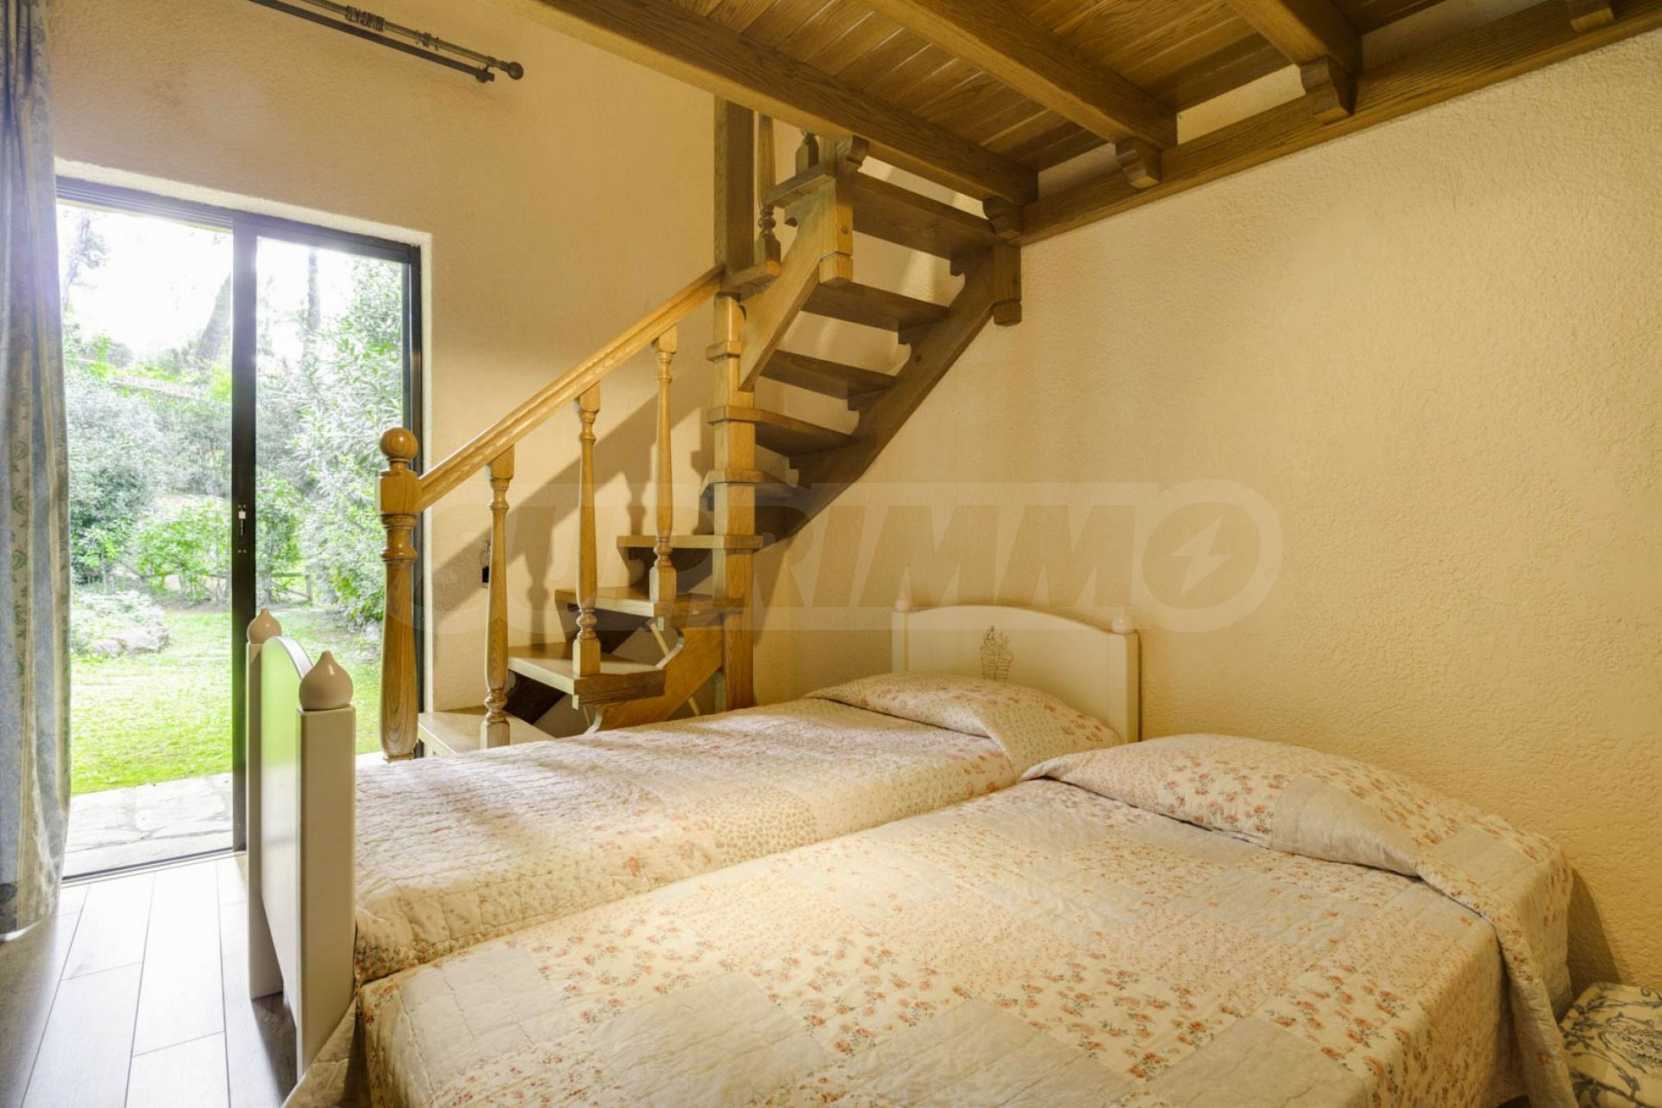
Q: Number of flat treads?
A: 9